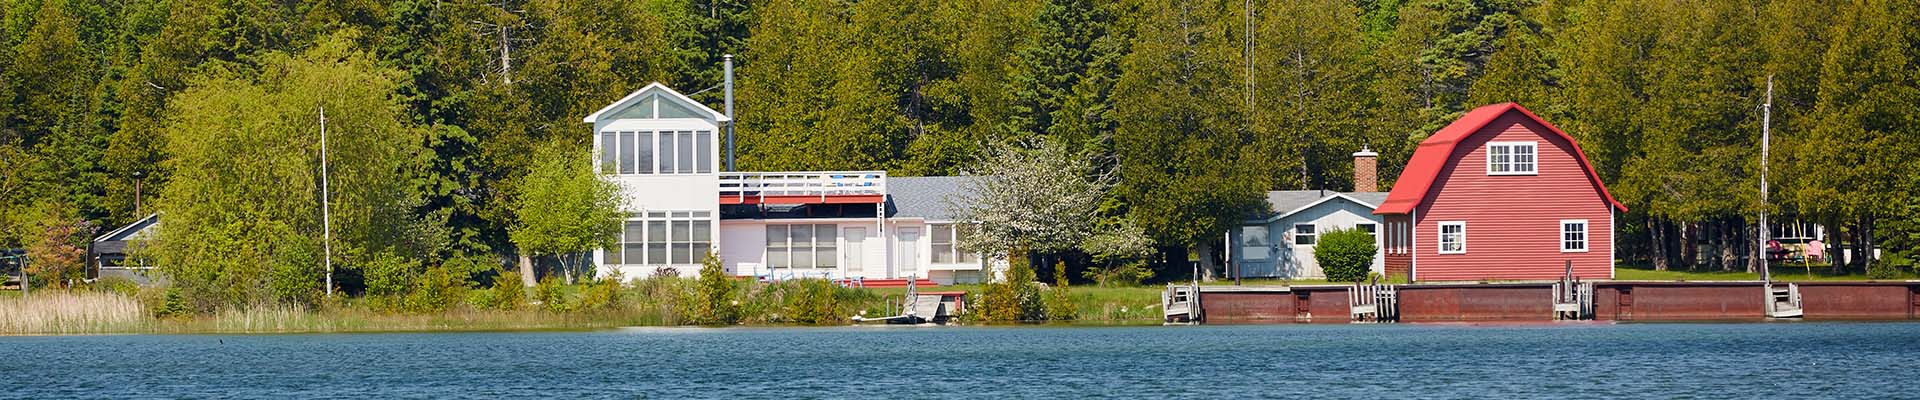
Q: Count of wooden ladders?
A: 4